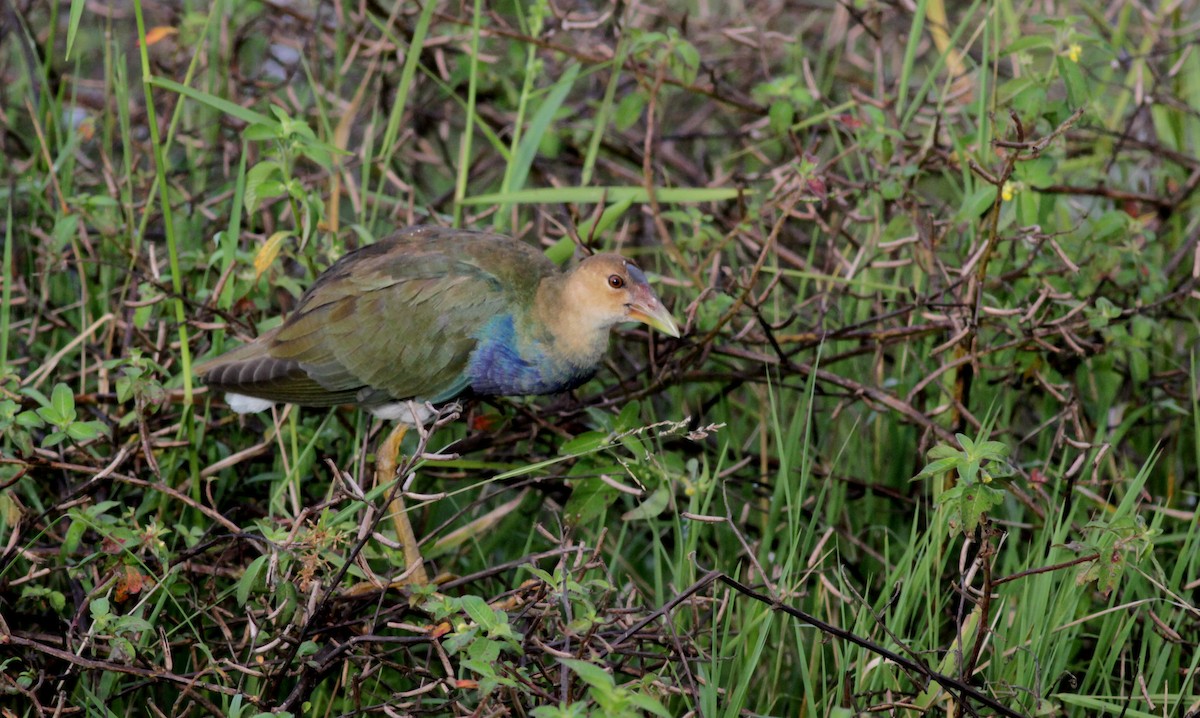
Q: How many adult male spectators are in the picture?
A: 0